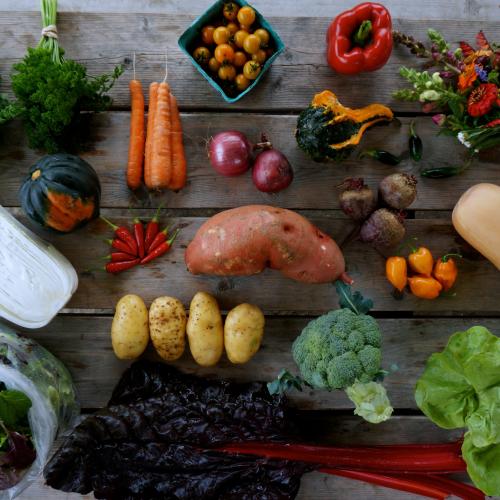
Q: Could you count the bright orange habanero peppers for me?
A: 4